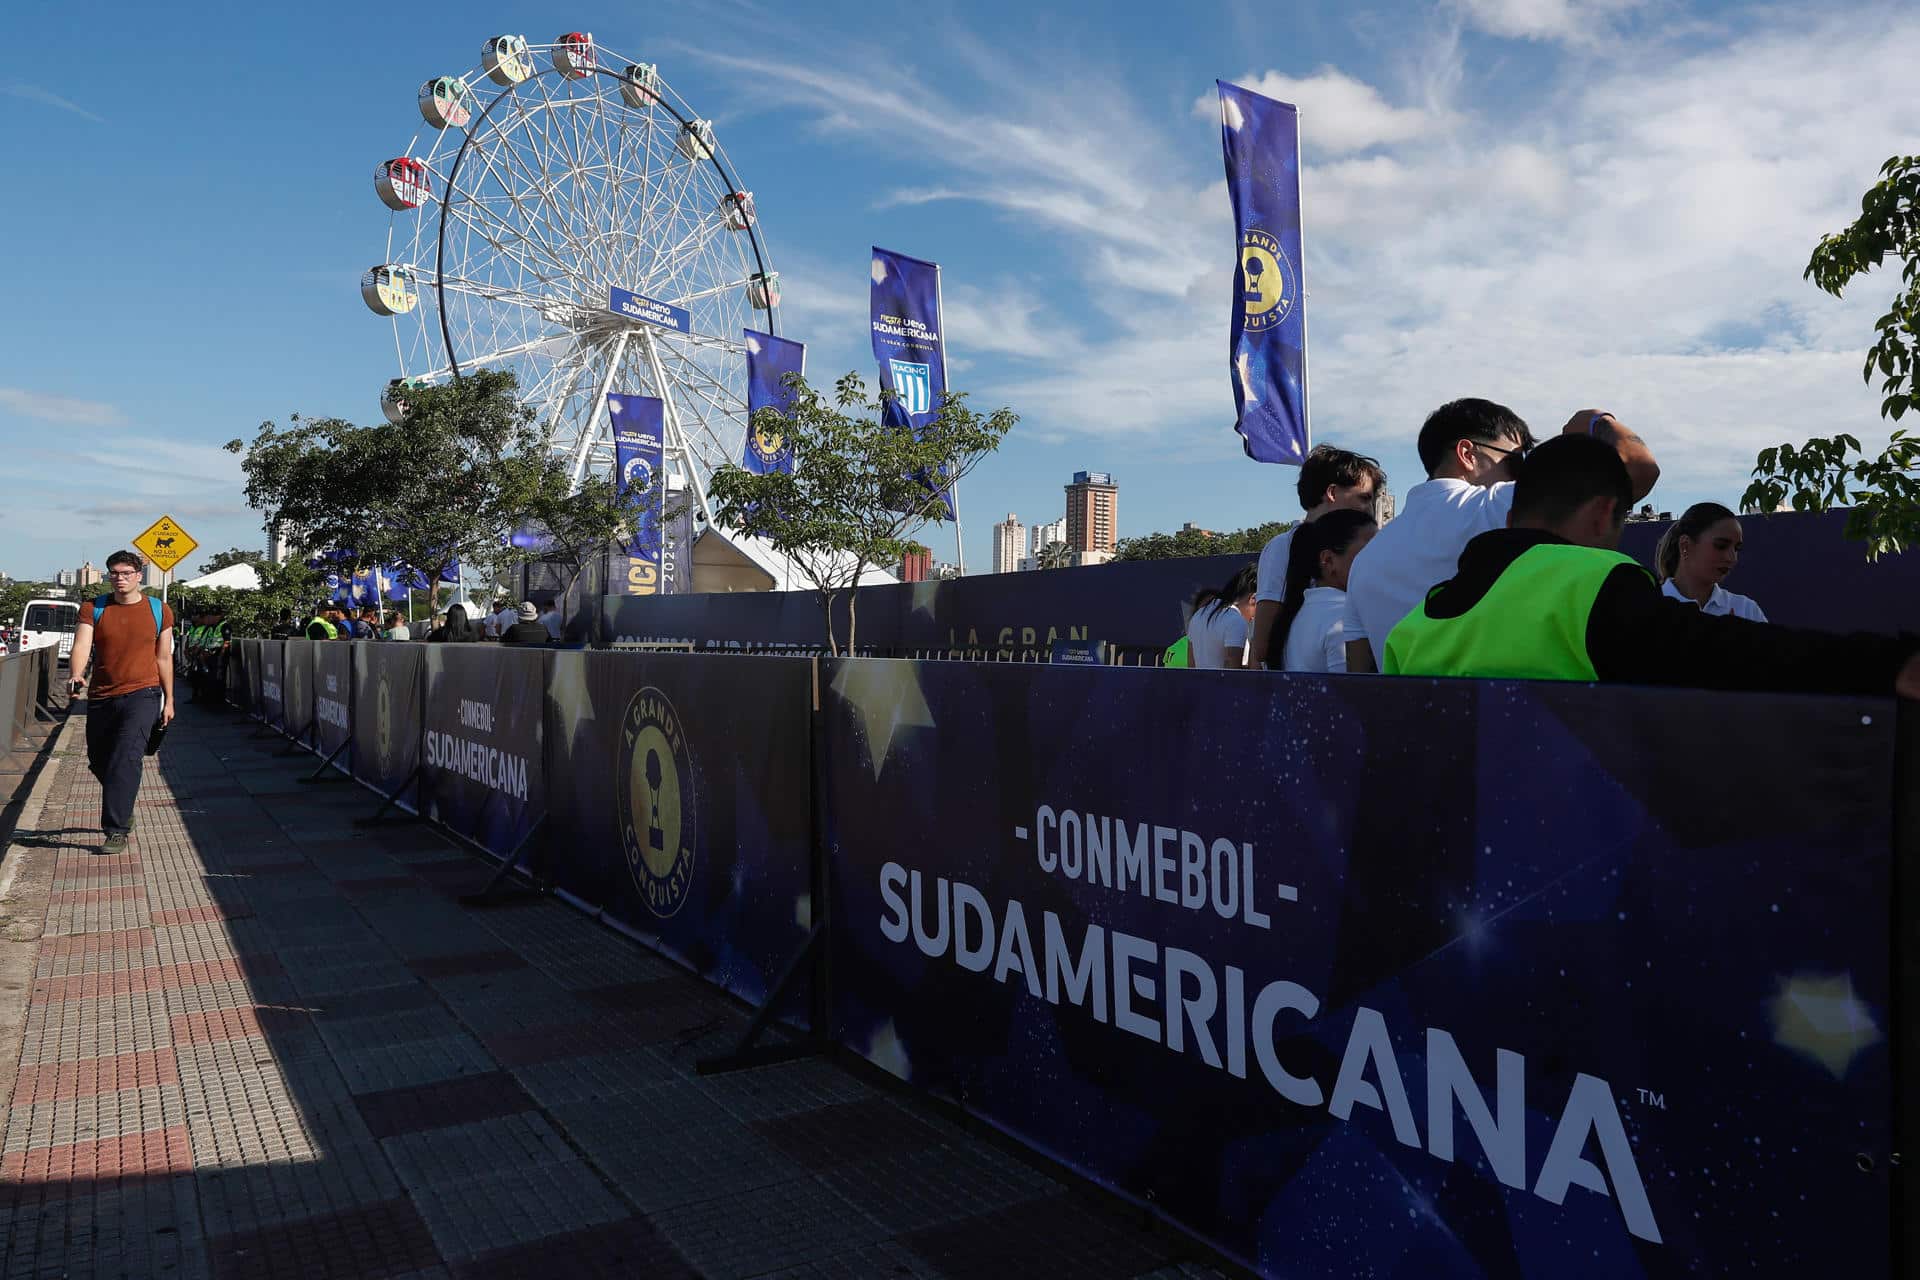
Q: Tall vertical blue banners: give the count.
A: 4